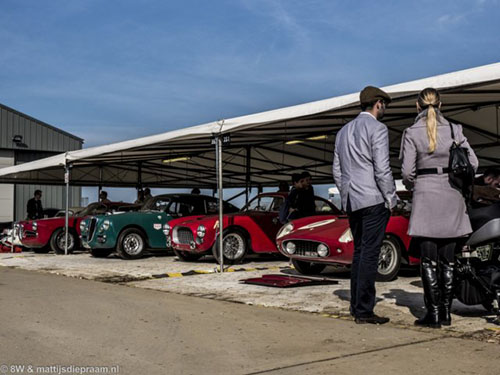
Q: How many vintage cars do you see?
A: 4